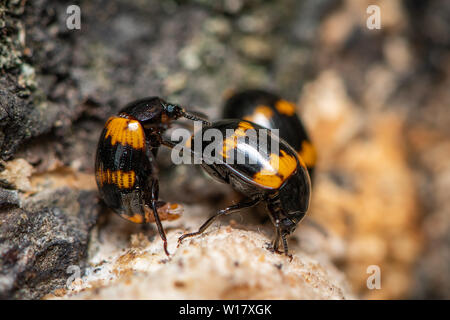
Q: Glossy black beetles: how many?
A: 3